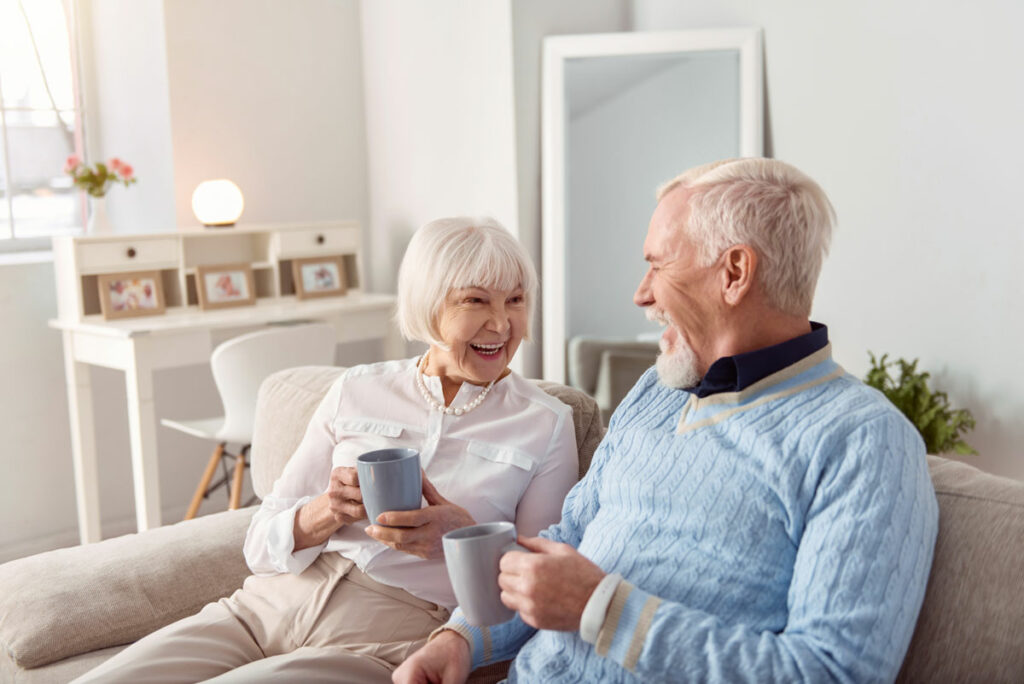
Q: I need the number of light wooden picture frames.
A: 3